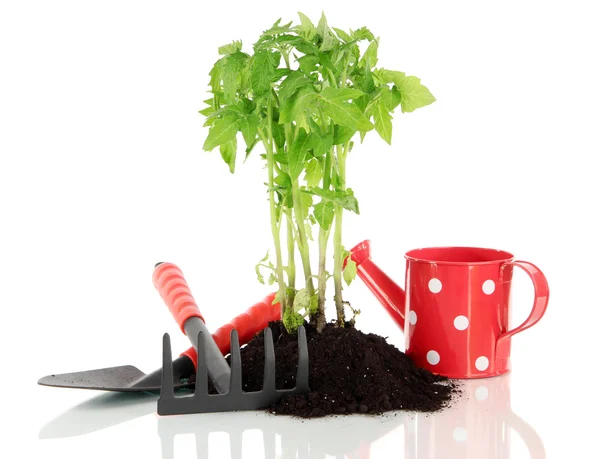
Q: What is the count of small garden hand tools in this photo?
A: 2